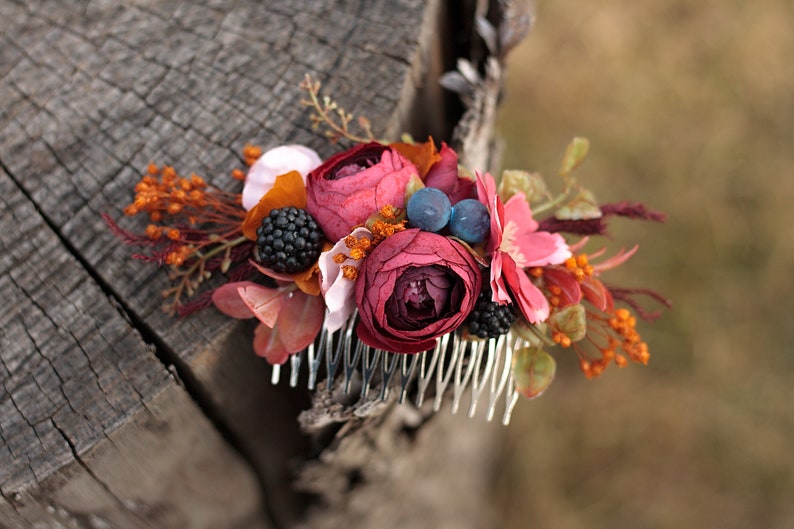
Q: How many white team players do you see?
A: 0